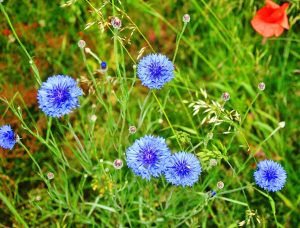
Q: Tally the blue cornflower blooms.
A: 6